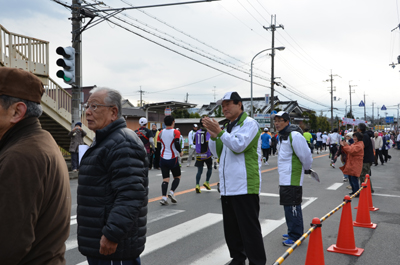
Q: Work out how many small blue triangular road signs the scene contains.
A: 2